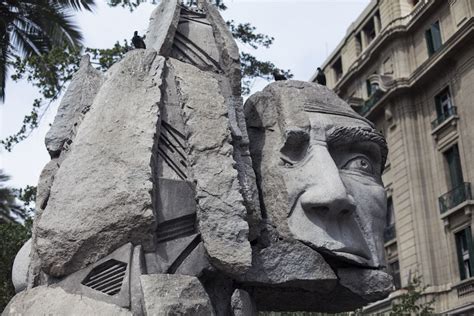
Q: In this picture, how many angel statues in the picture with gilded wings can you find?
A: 0